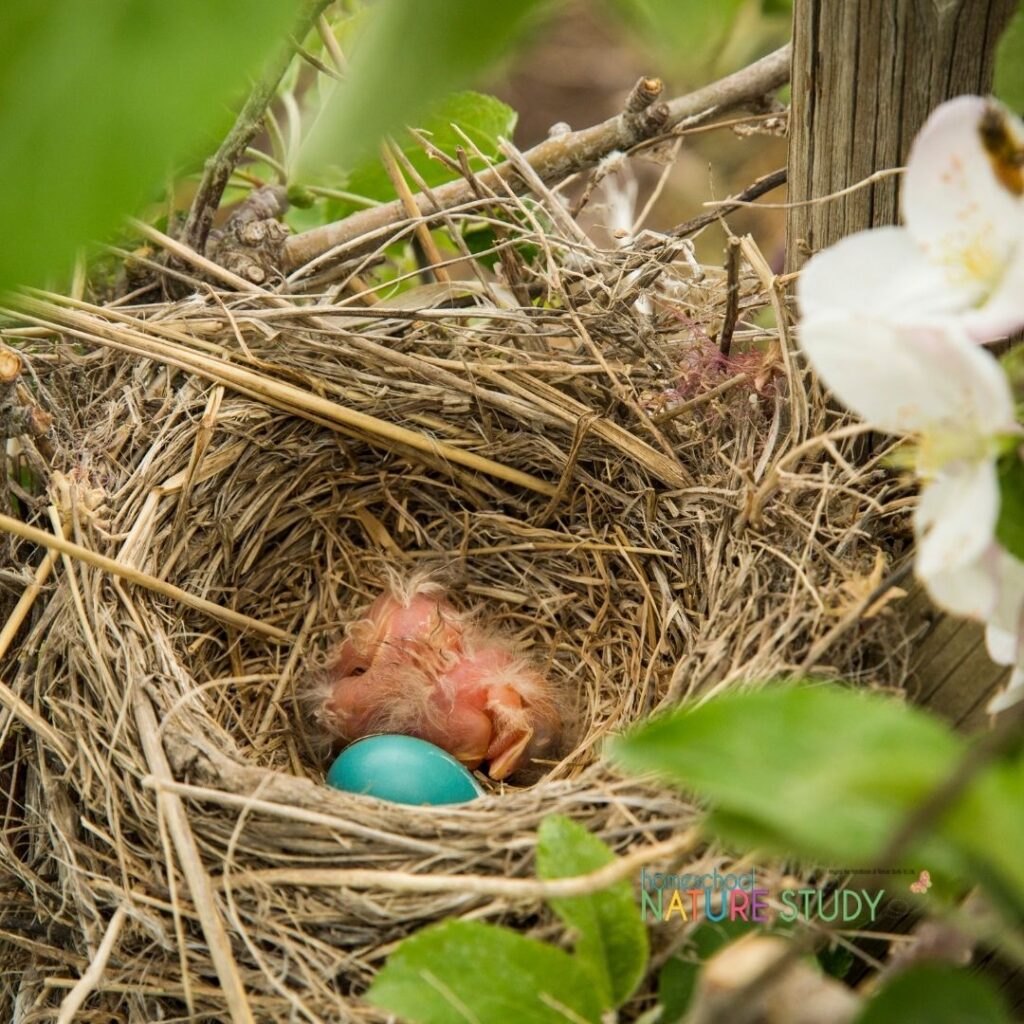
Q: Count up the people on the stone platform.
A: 0